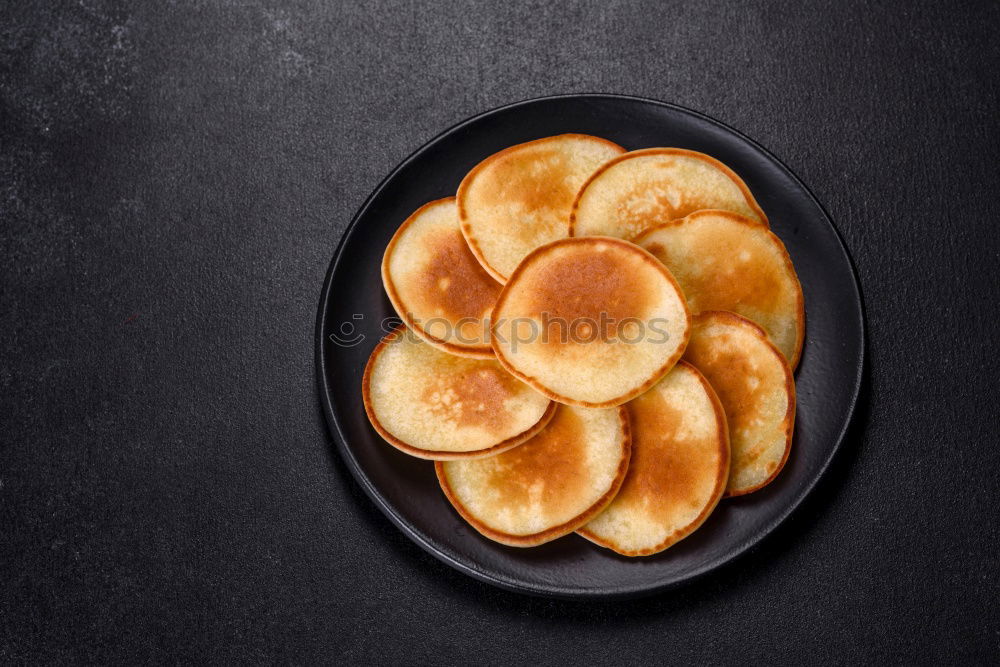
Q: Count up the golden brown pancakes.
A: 9